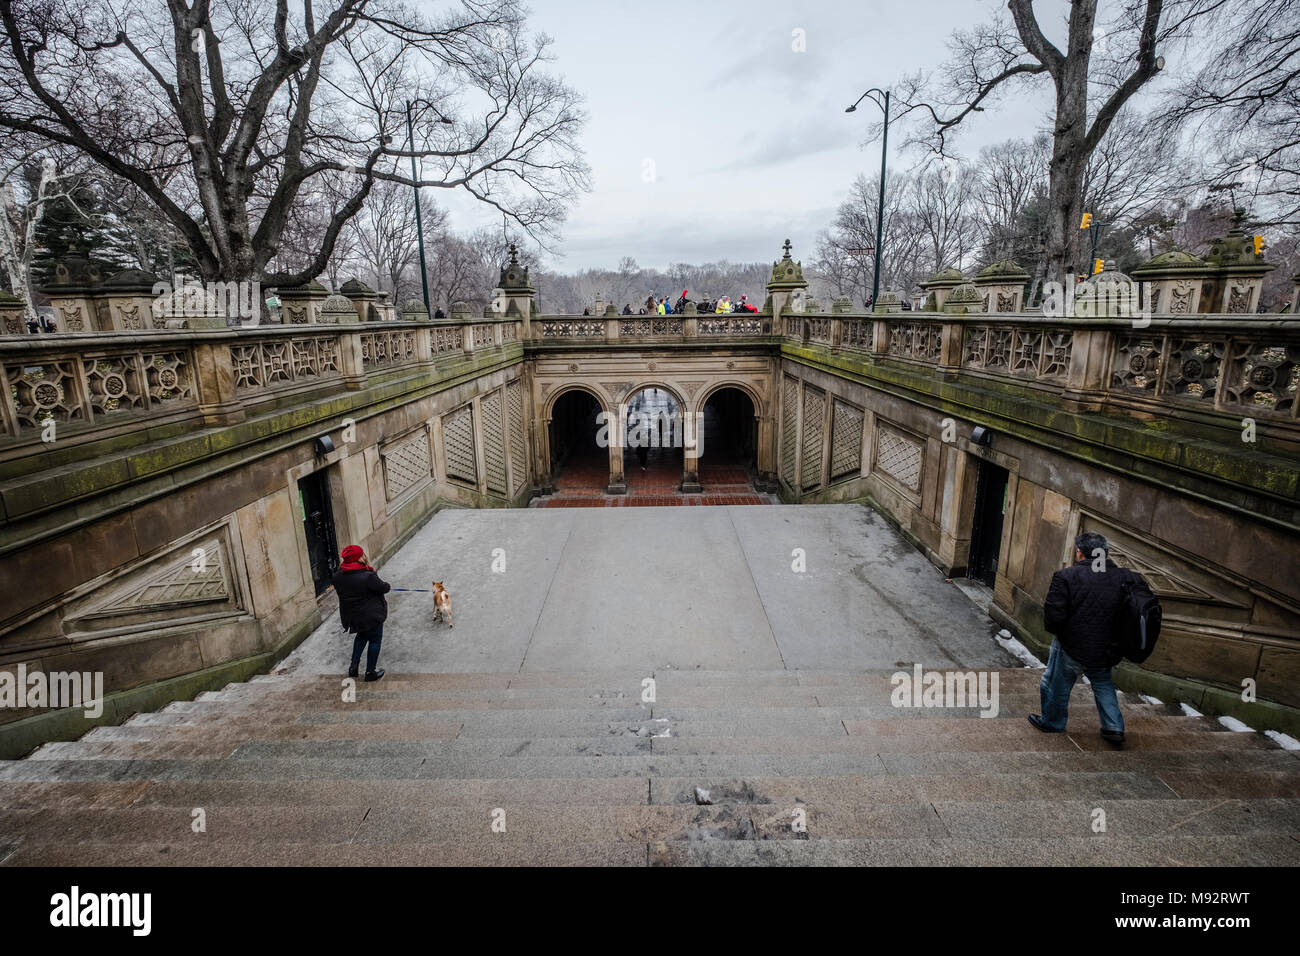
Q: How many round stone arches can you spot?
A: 3